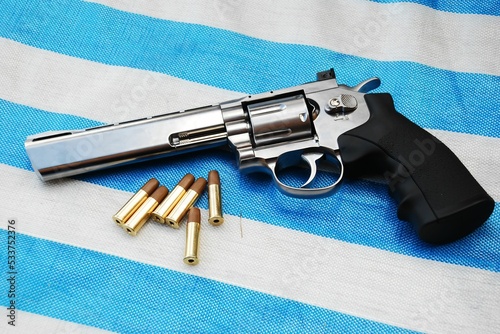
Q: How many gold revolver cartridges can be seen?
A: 6